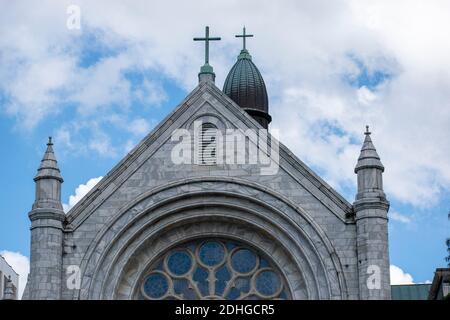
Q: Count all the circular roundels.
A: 5